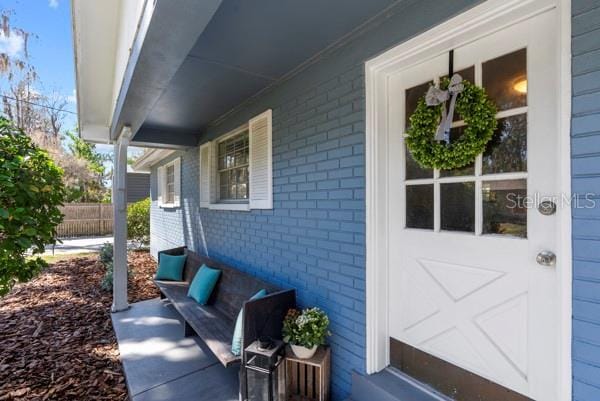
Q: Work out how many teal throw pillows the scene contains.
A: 3